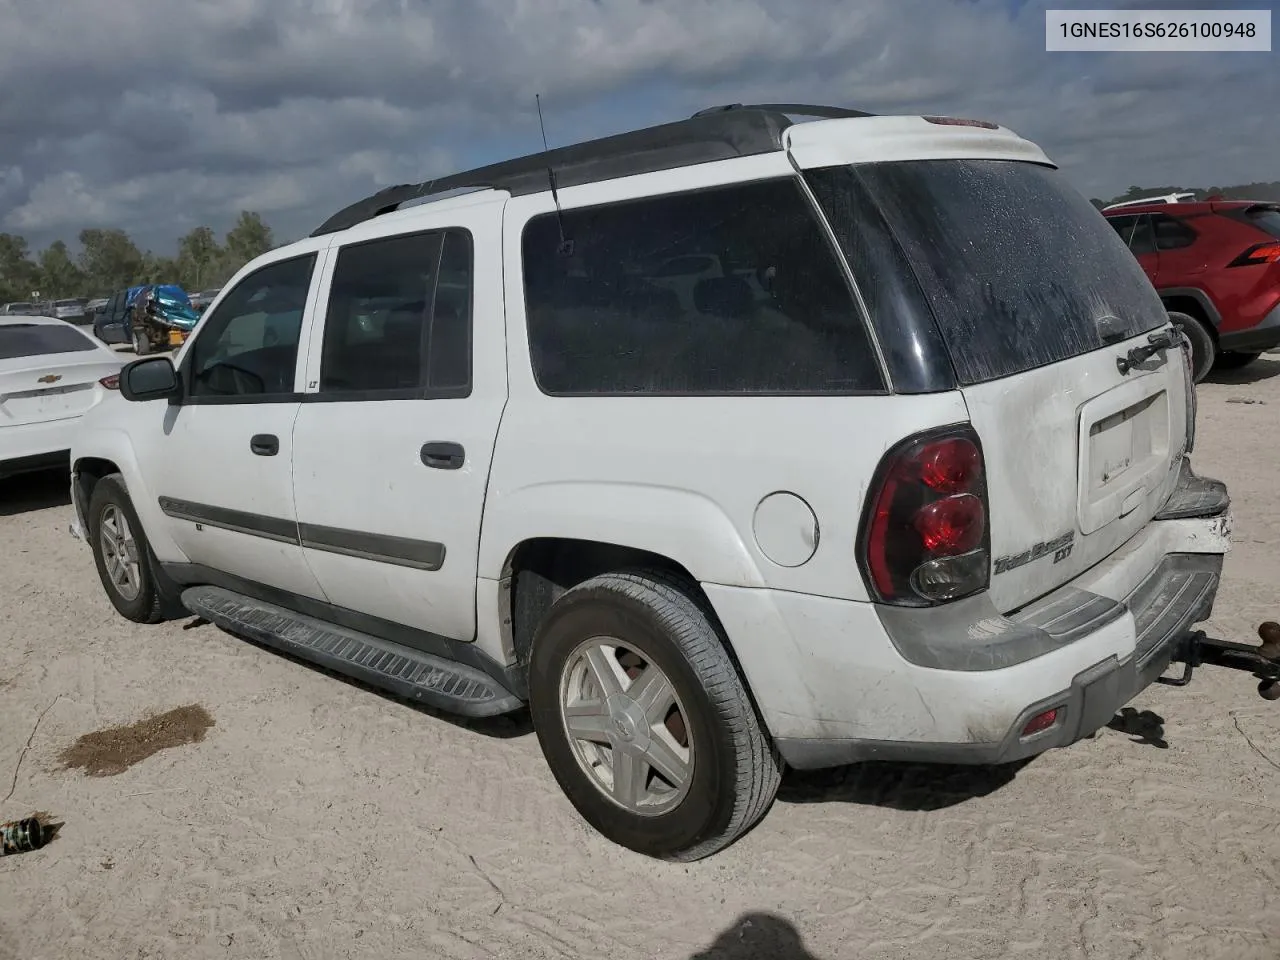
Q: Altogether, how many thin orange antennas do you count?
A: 0